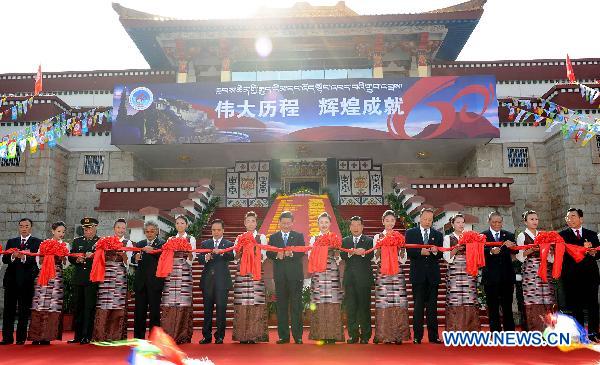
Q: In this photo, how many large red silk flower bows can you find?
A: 8